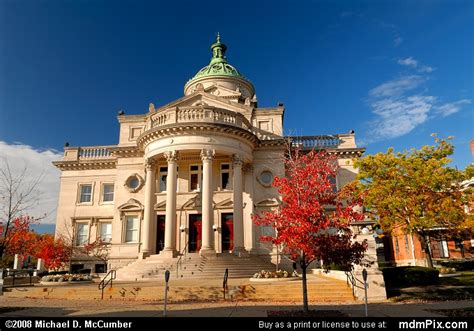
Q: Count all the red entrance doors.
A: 3